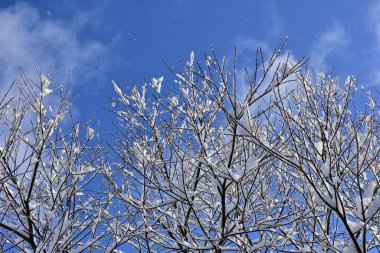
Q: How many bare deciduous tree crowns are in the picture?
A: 3